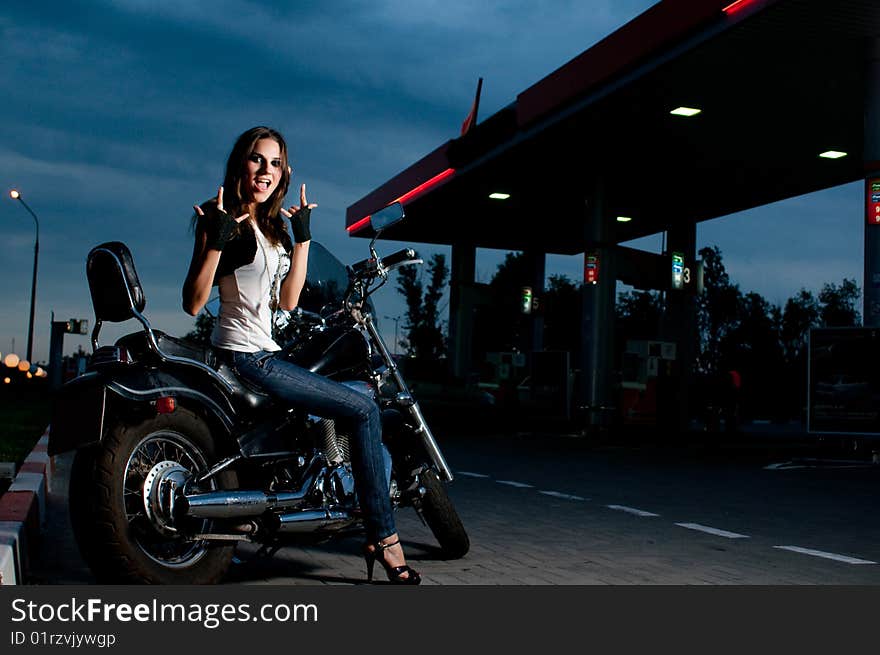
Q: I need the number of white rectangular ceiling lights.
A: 4